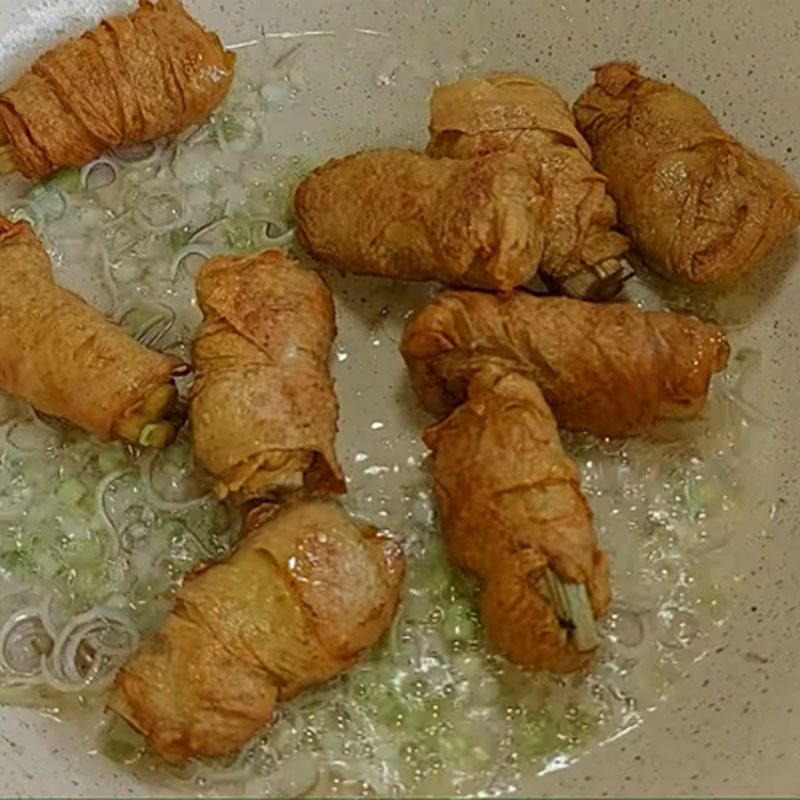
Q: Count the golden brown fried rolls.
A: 9